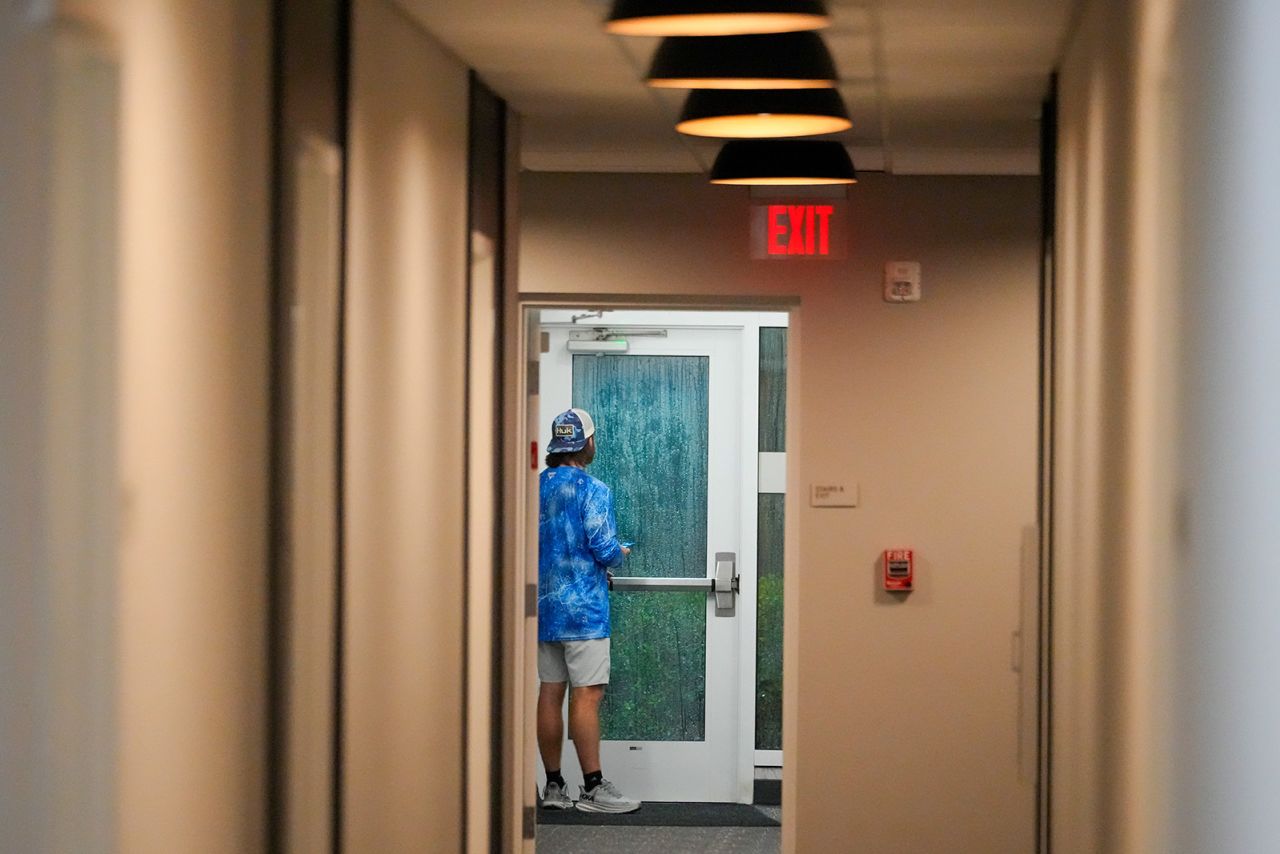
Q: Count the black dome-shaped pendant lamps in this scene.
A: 4